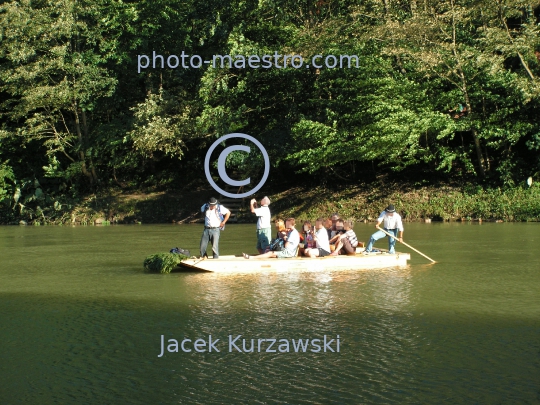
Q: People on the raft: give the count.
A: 11